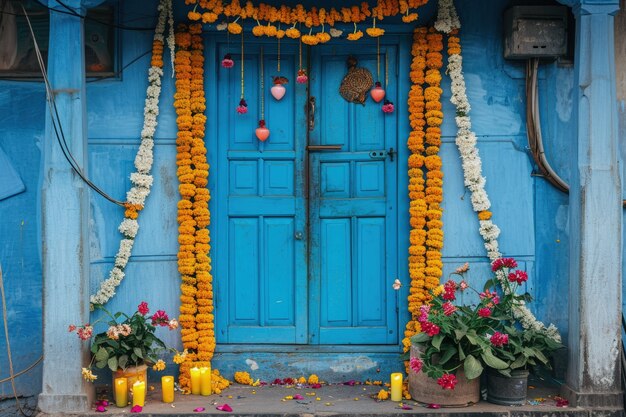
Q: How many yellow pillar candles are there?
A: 6